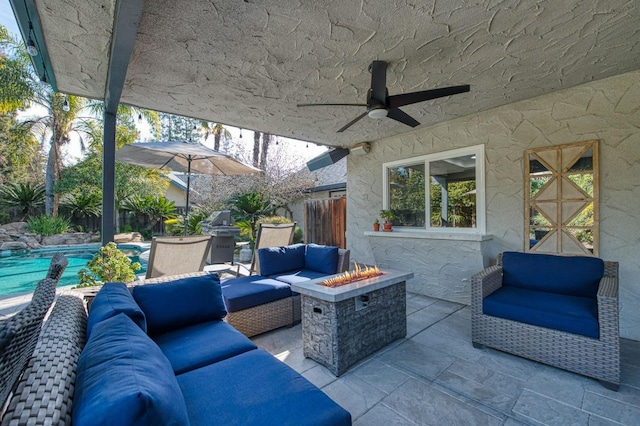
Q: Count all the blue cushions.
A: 11